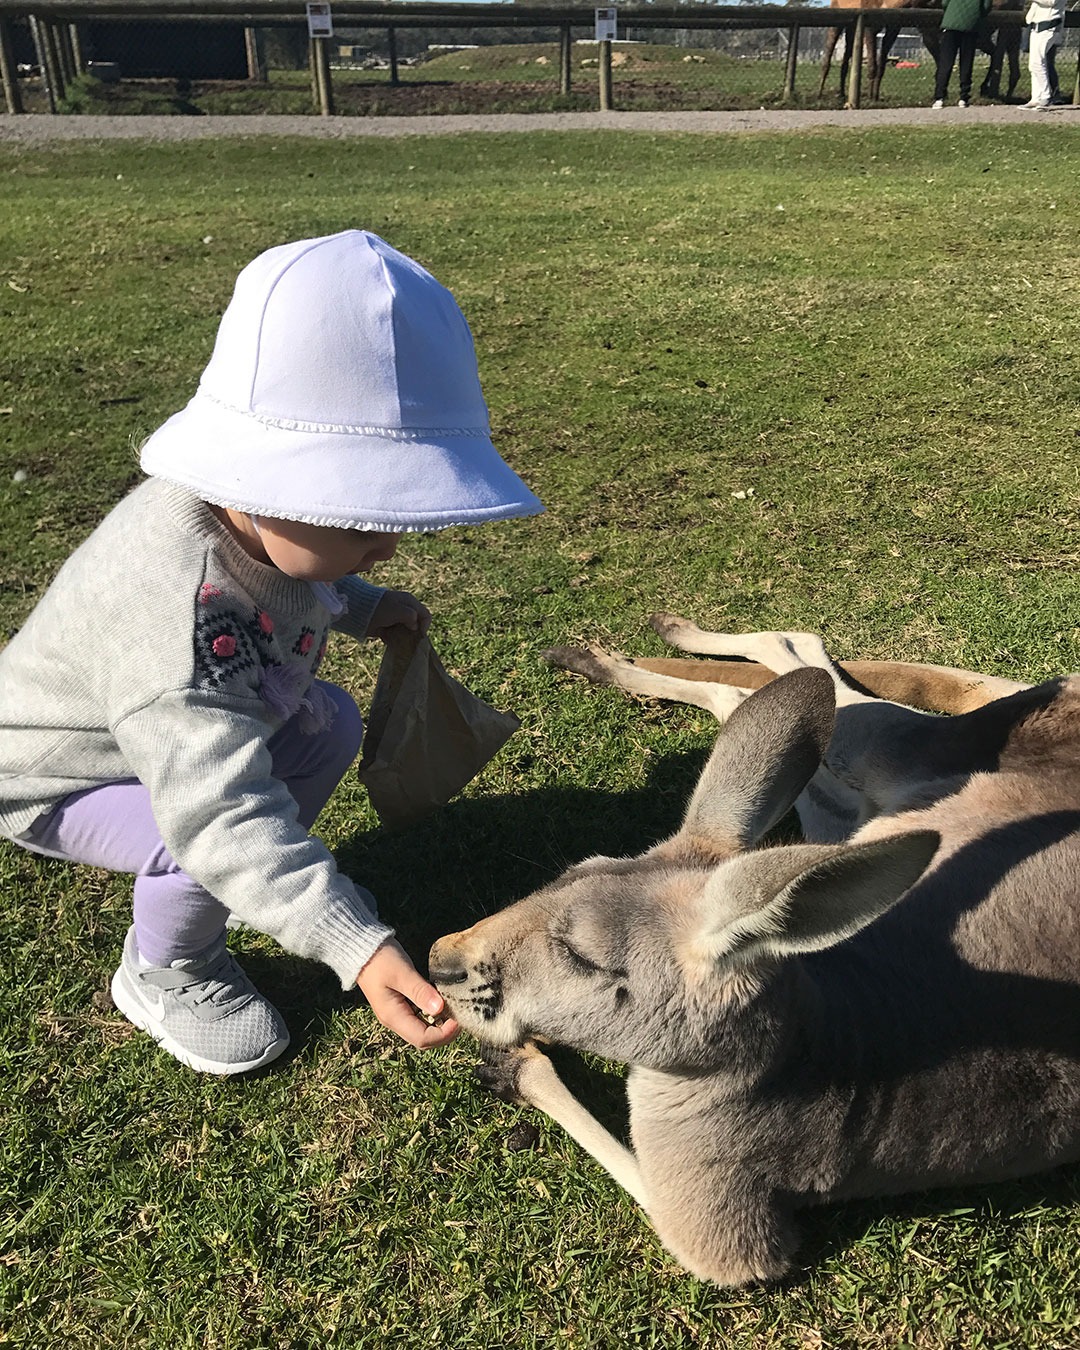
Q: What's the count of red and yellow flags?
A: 0